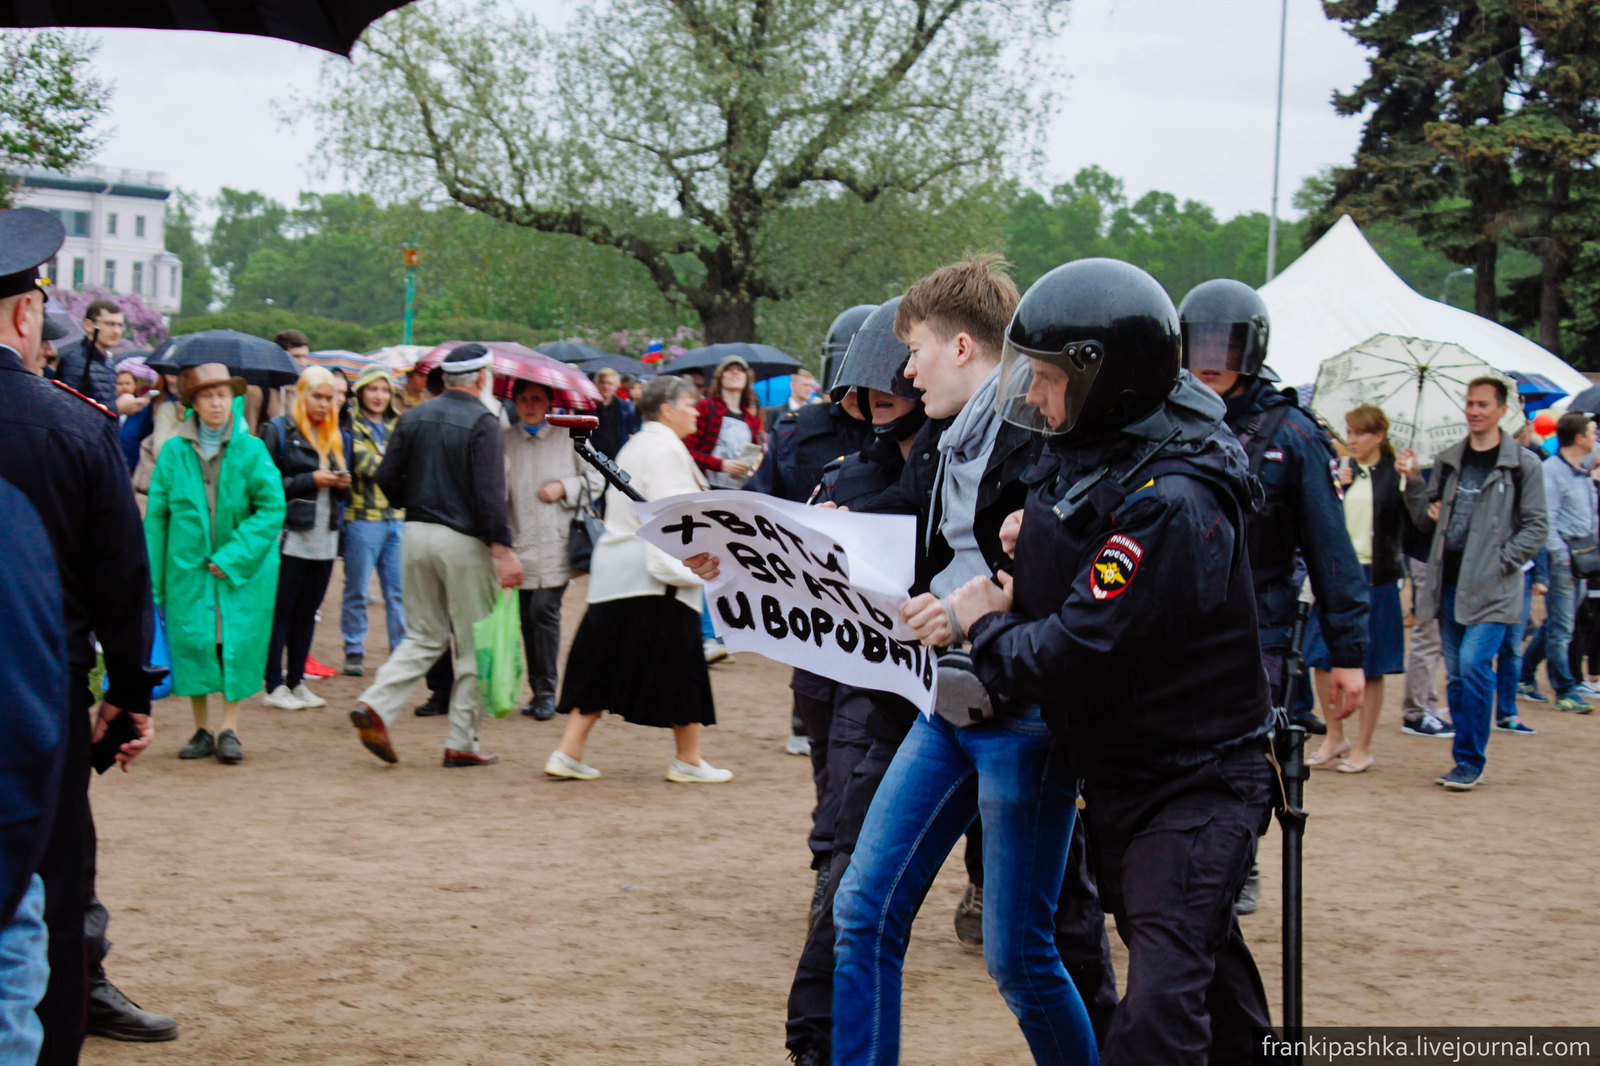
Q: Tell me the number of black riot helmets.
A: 4